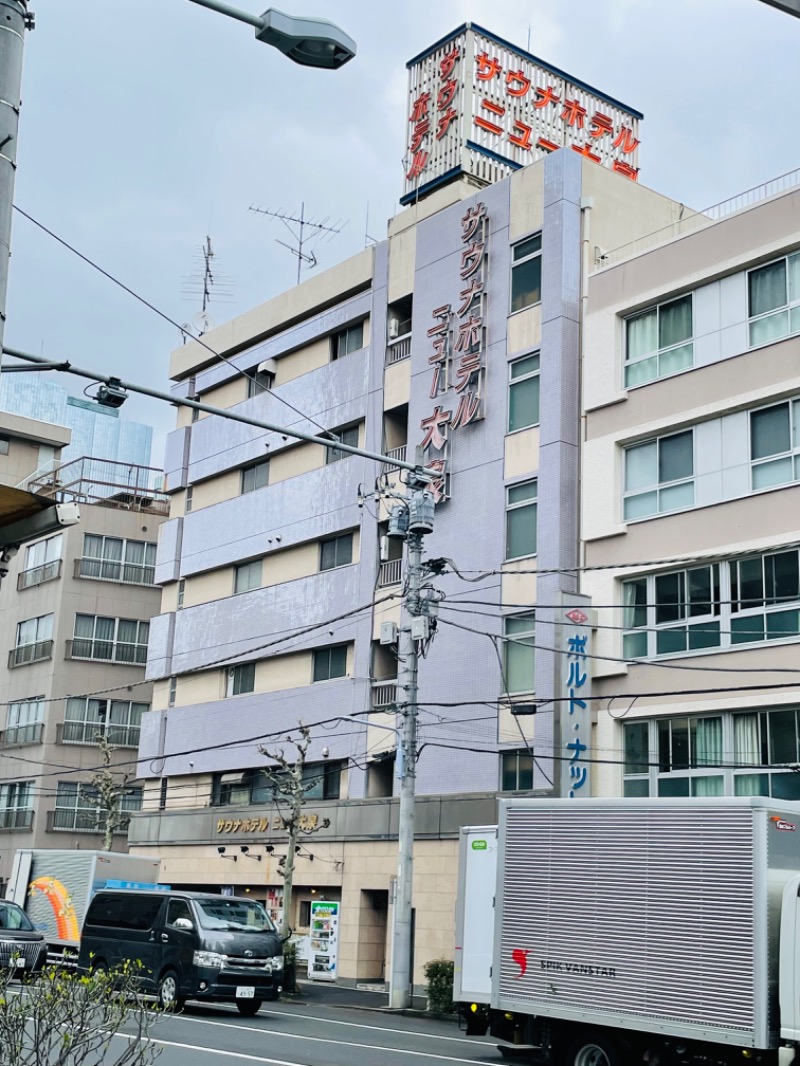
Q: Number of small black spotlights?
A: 4